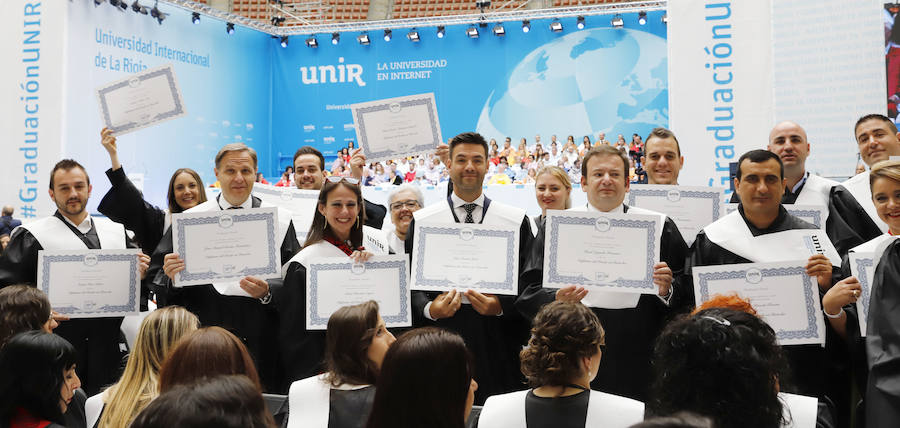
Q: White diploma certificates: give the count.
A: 12